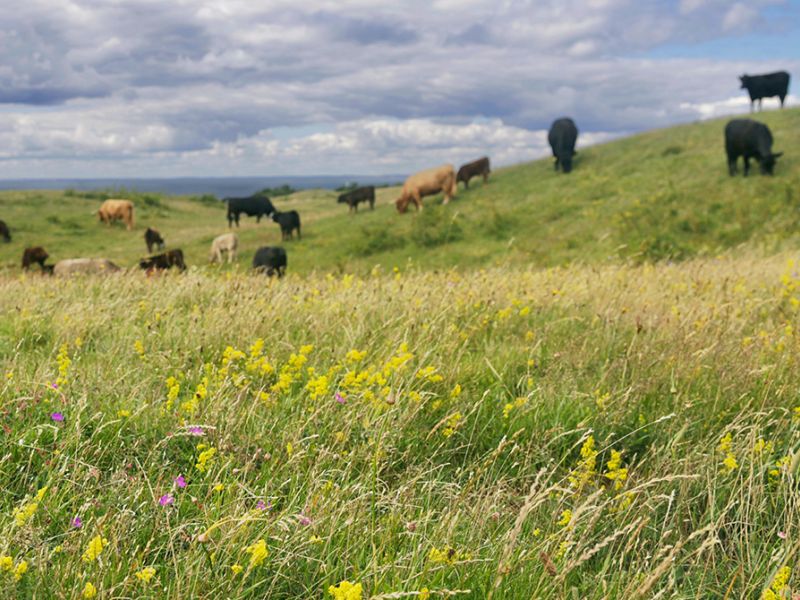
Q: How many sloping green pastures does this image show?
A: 1